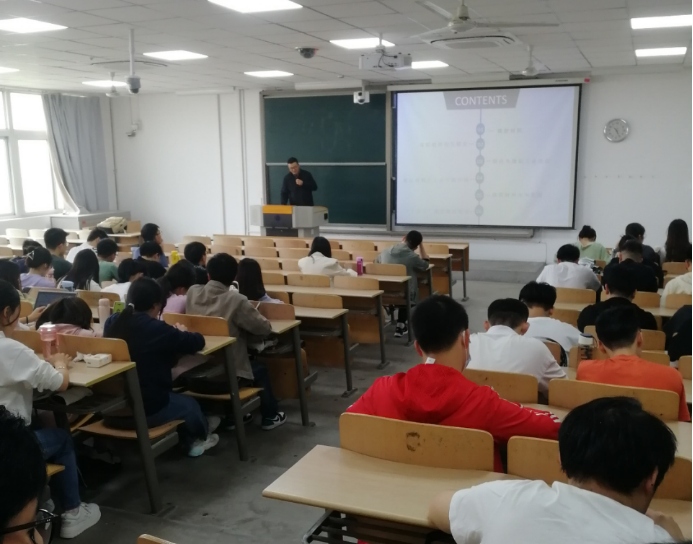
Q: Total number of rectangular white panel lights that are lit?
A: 10